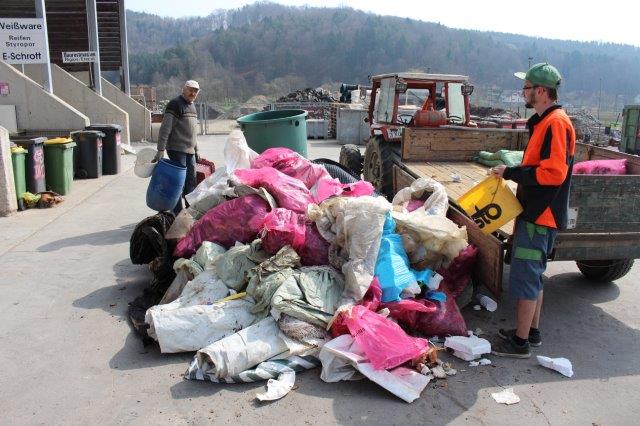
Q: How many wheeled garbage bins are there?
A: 5